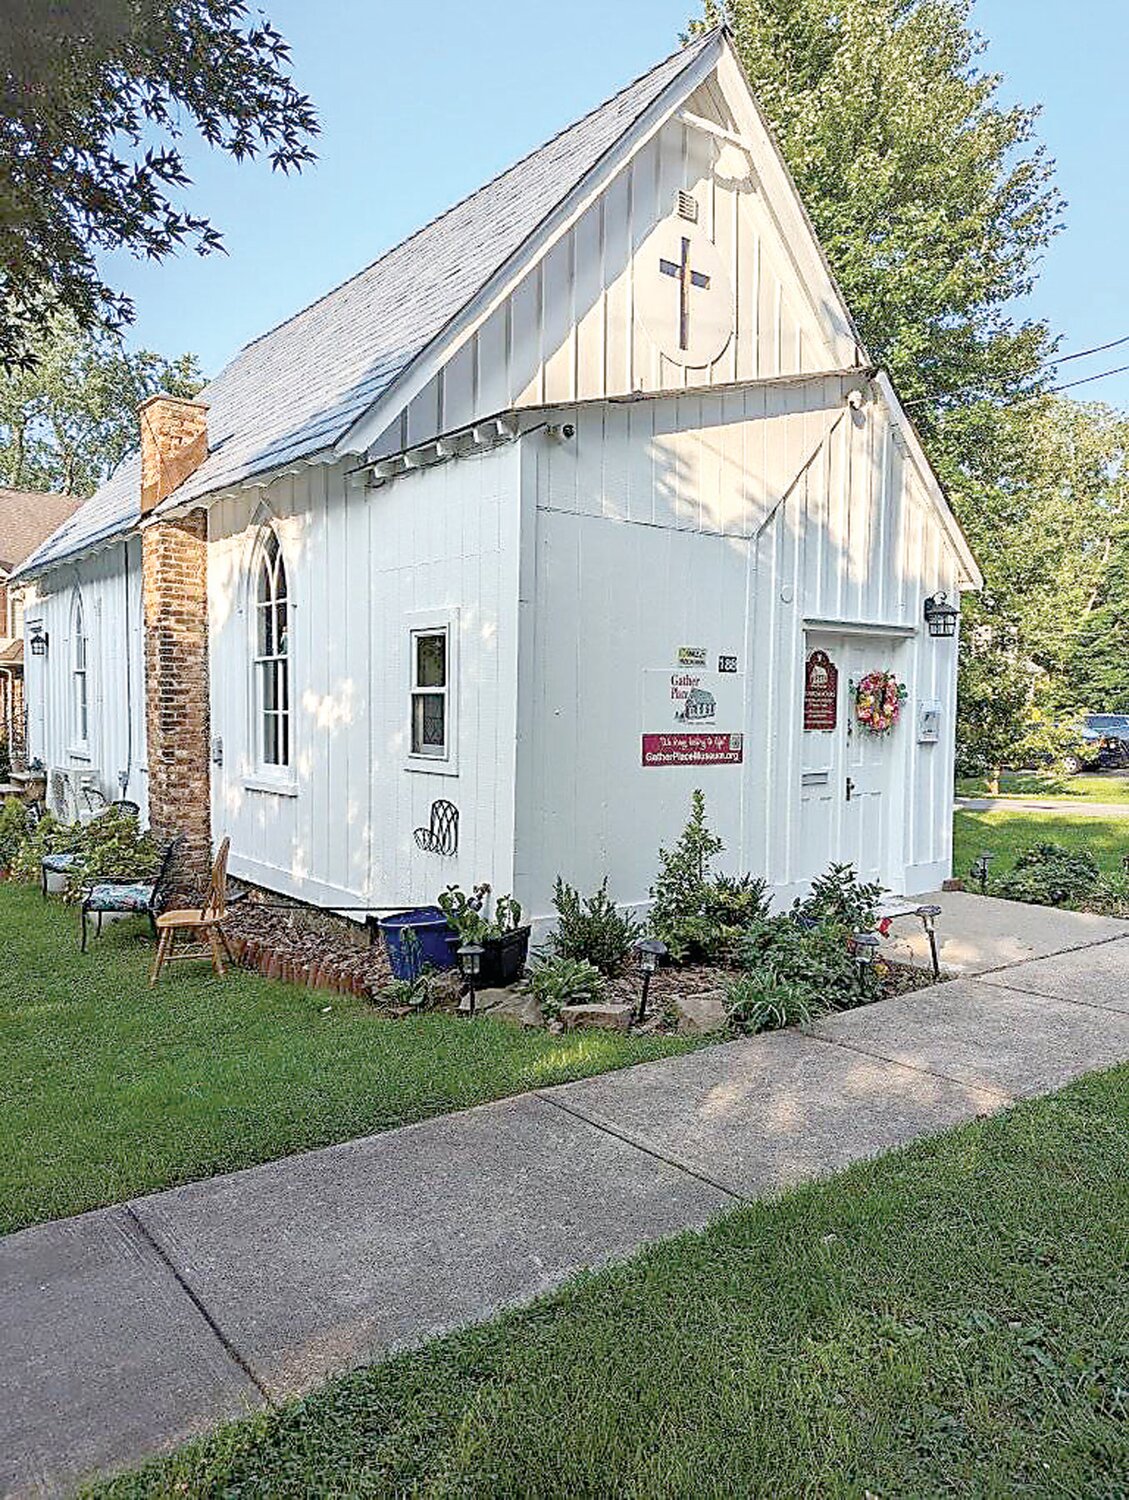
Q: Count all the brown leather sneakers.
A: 0